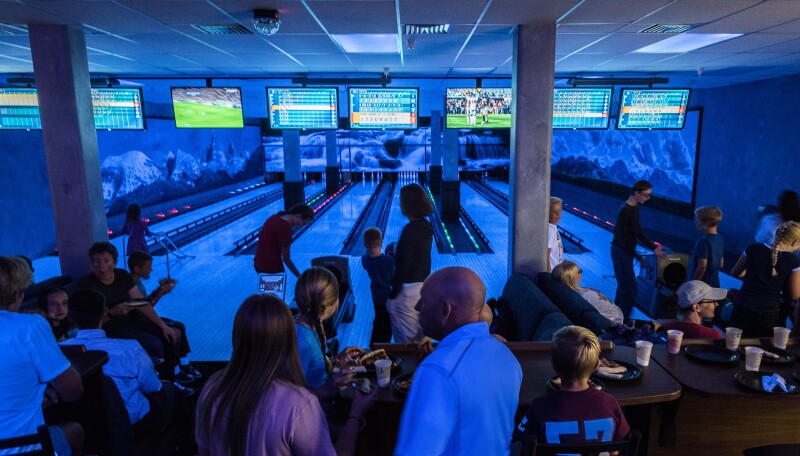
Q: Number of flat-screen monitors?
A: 8